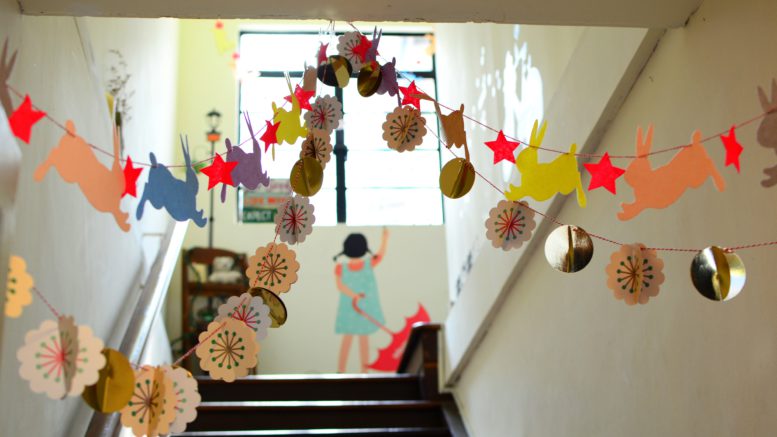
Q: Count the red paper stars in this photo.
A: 11